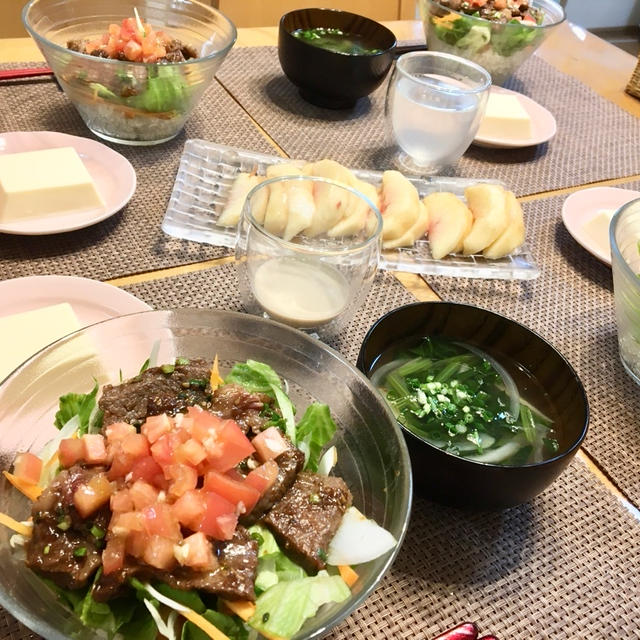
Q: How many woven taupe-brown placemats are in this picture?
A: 4